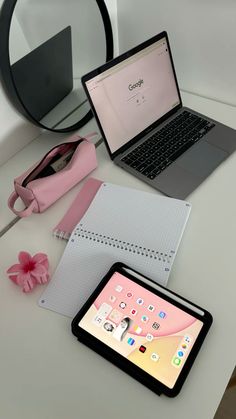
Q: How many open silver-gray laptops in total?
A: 1